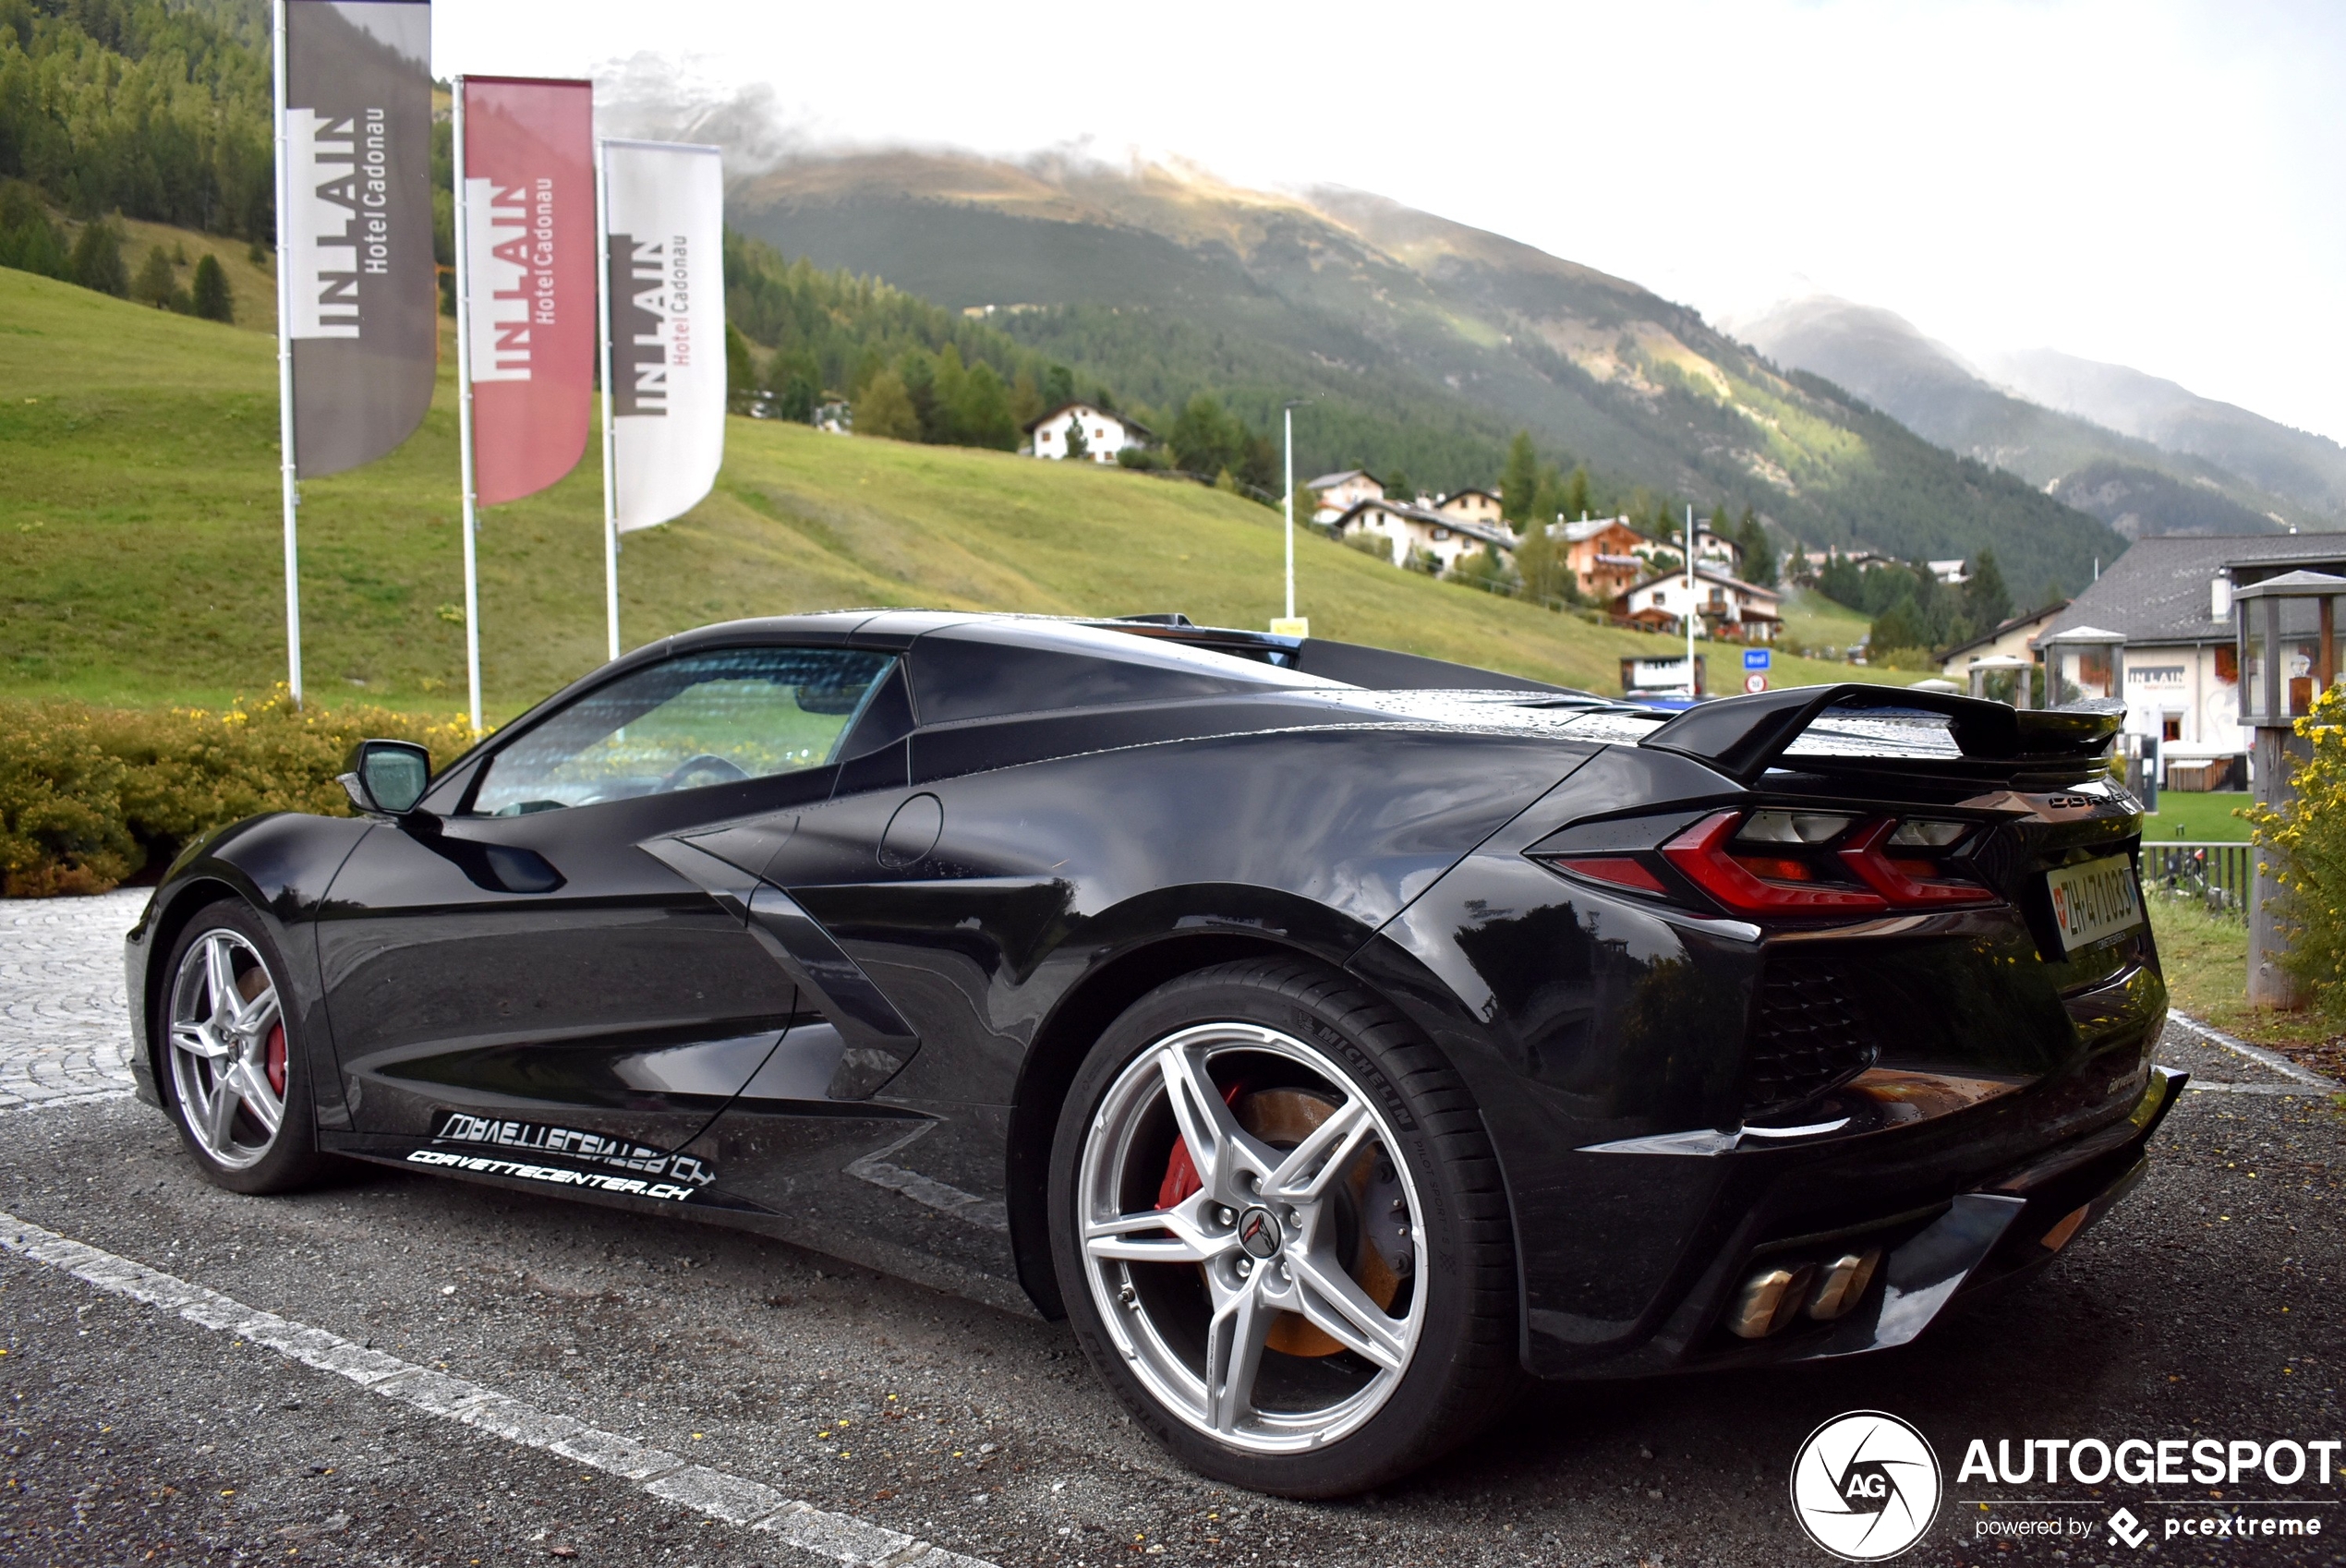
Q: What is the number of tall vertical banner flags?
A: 3